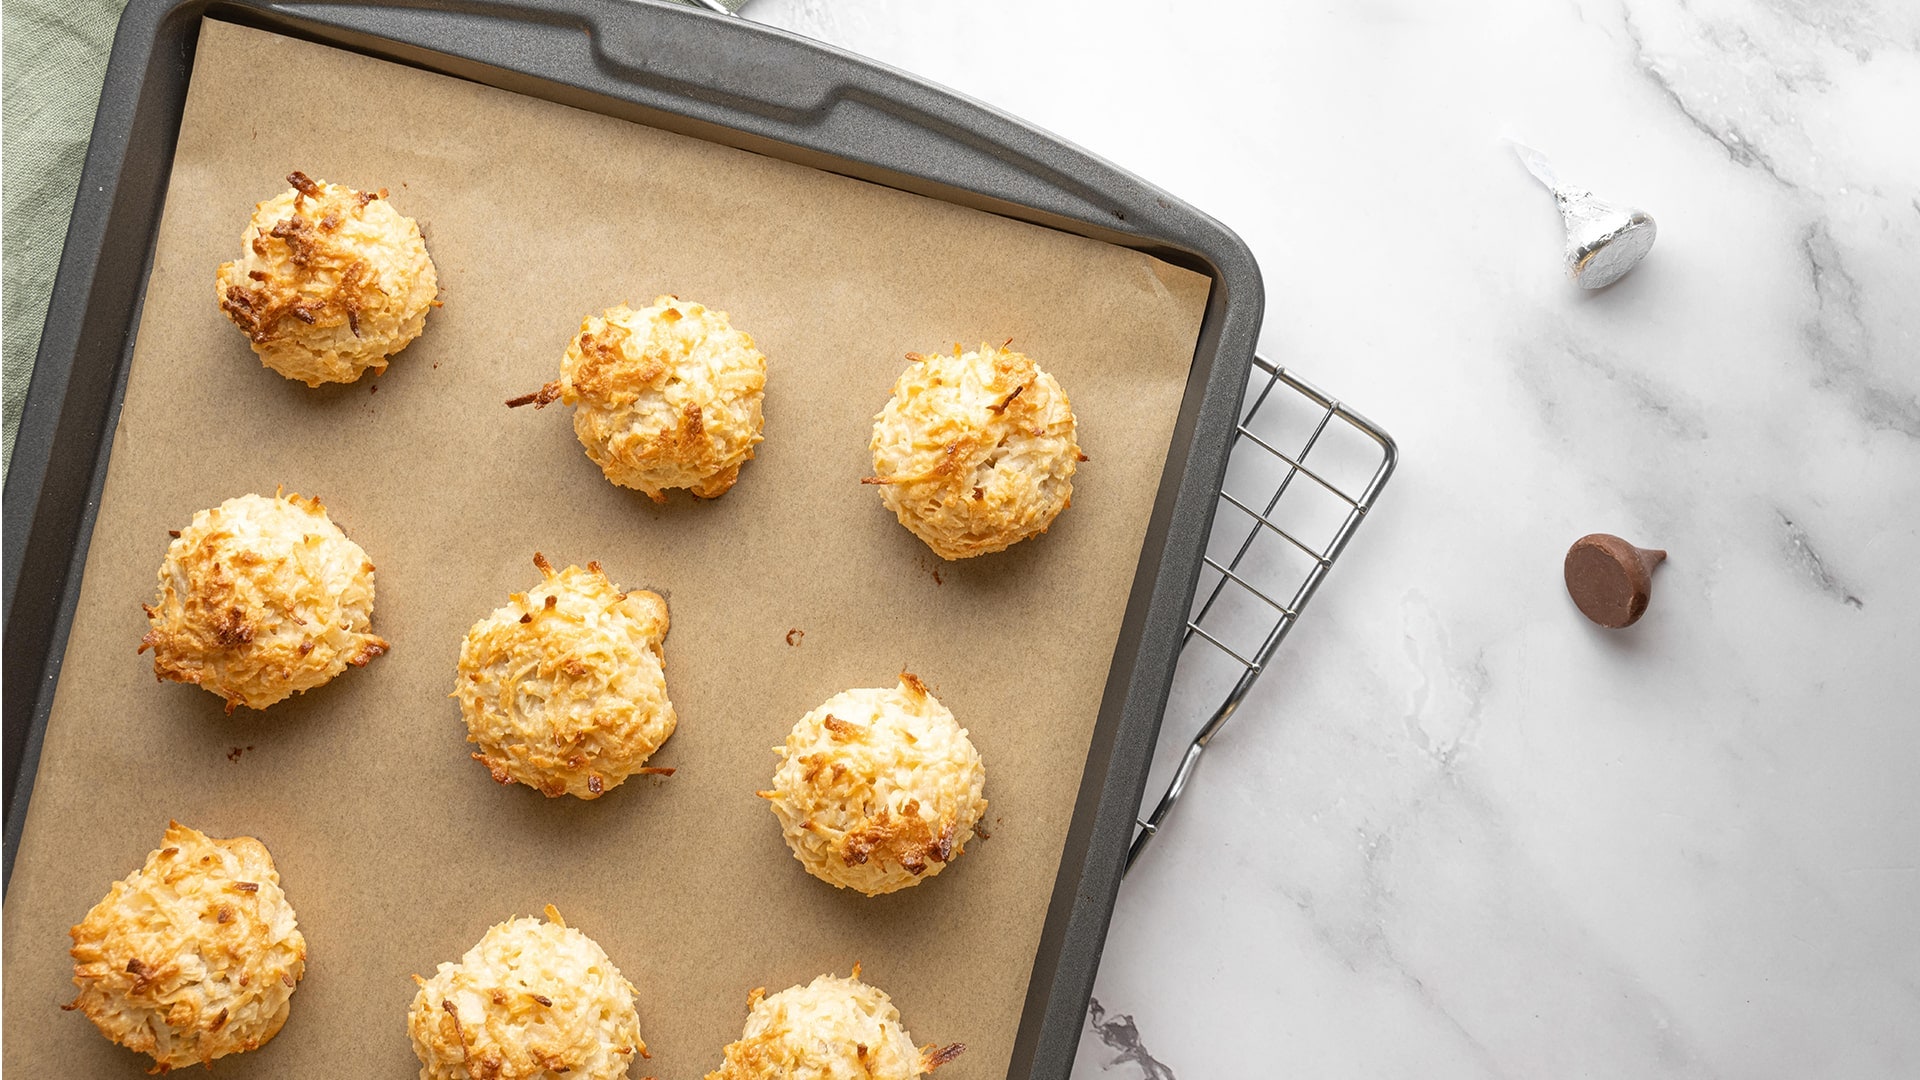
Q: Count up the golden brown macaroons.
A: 9